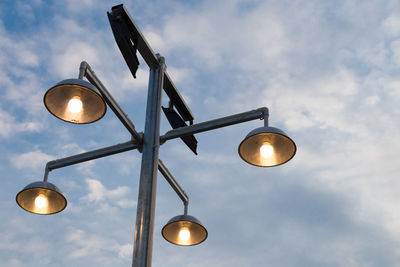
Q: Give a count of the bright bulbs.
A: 4